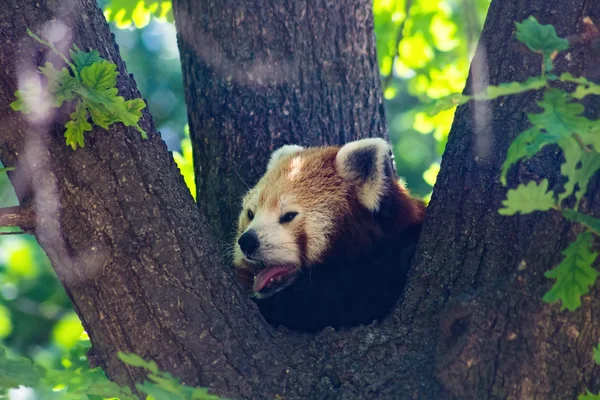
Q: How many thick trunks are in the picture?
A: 3